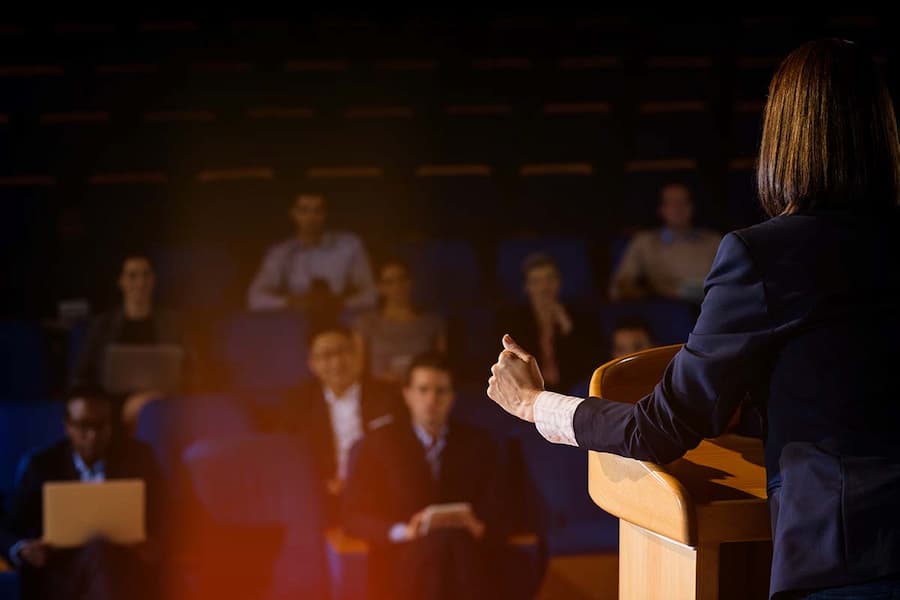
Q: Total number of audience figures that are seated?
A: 9